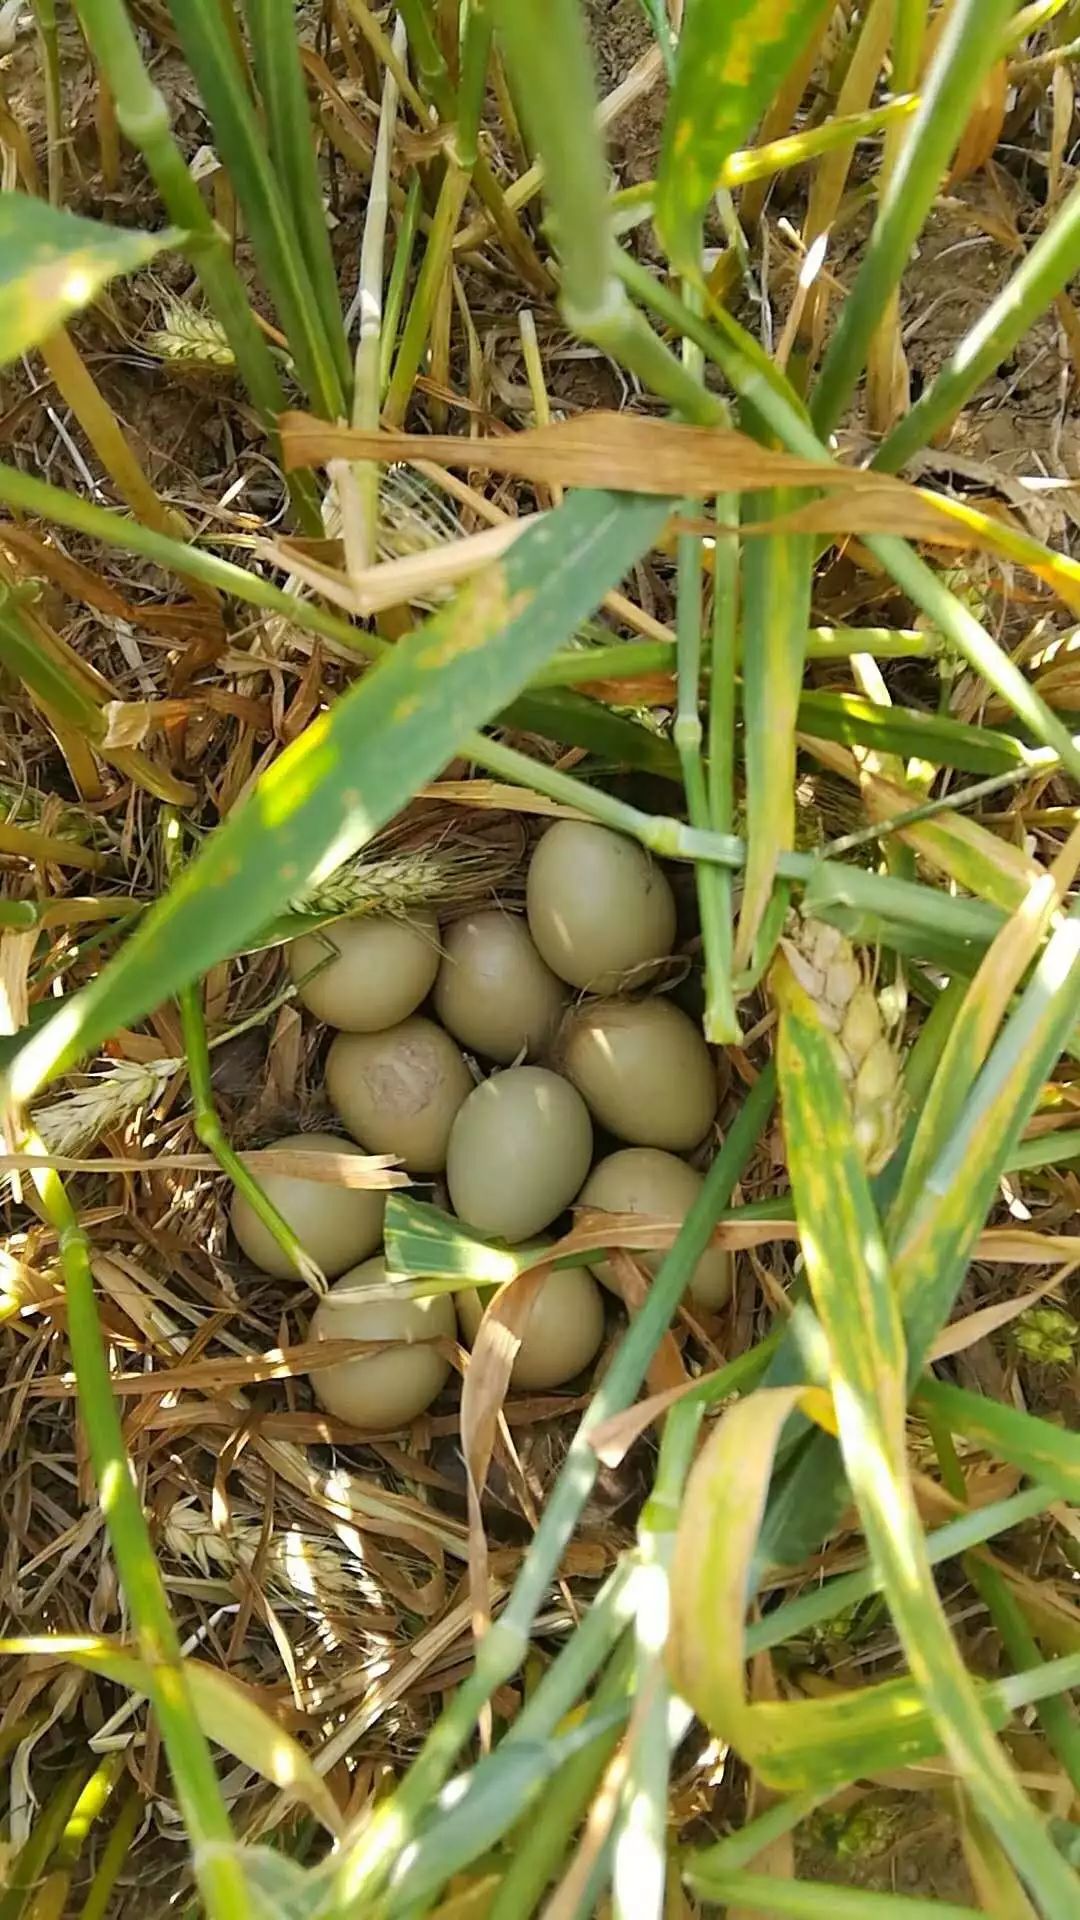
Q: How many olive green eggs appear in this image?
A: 10